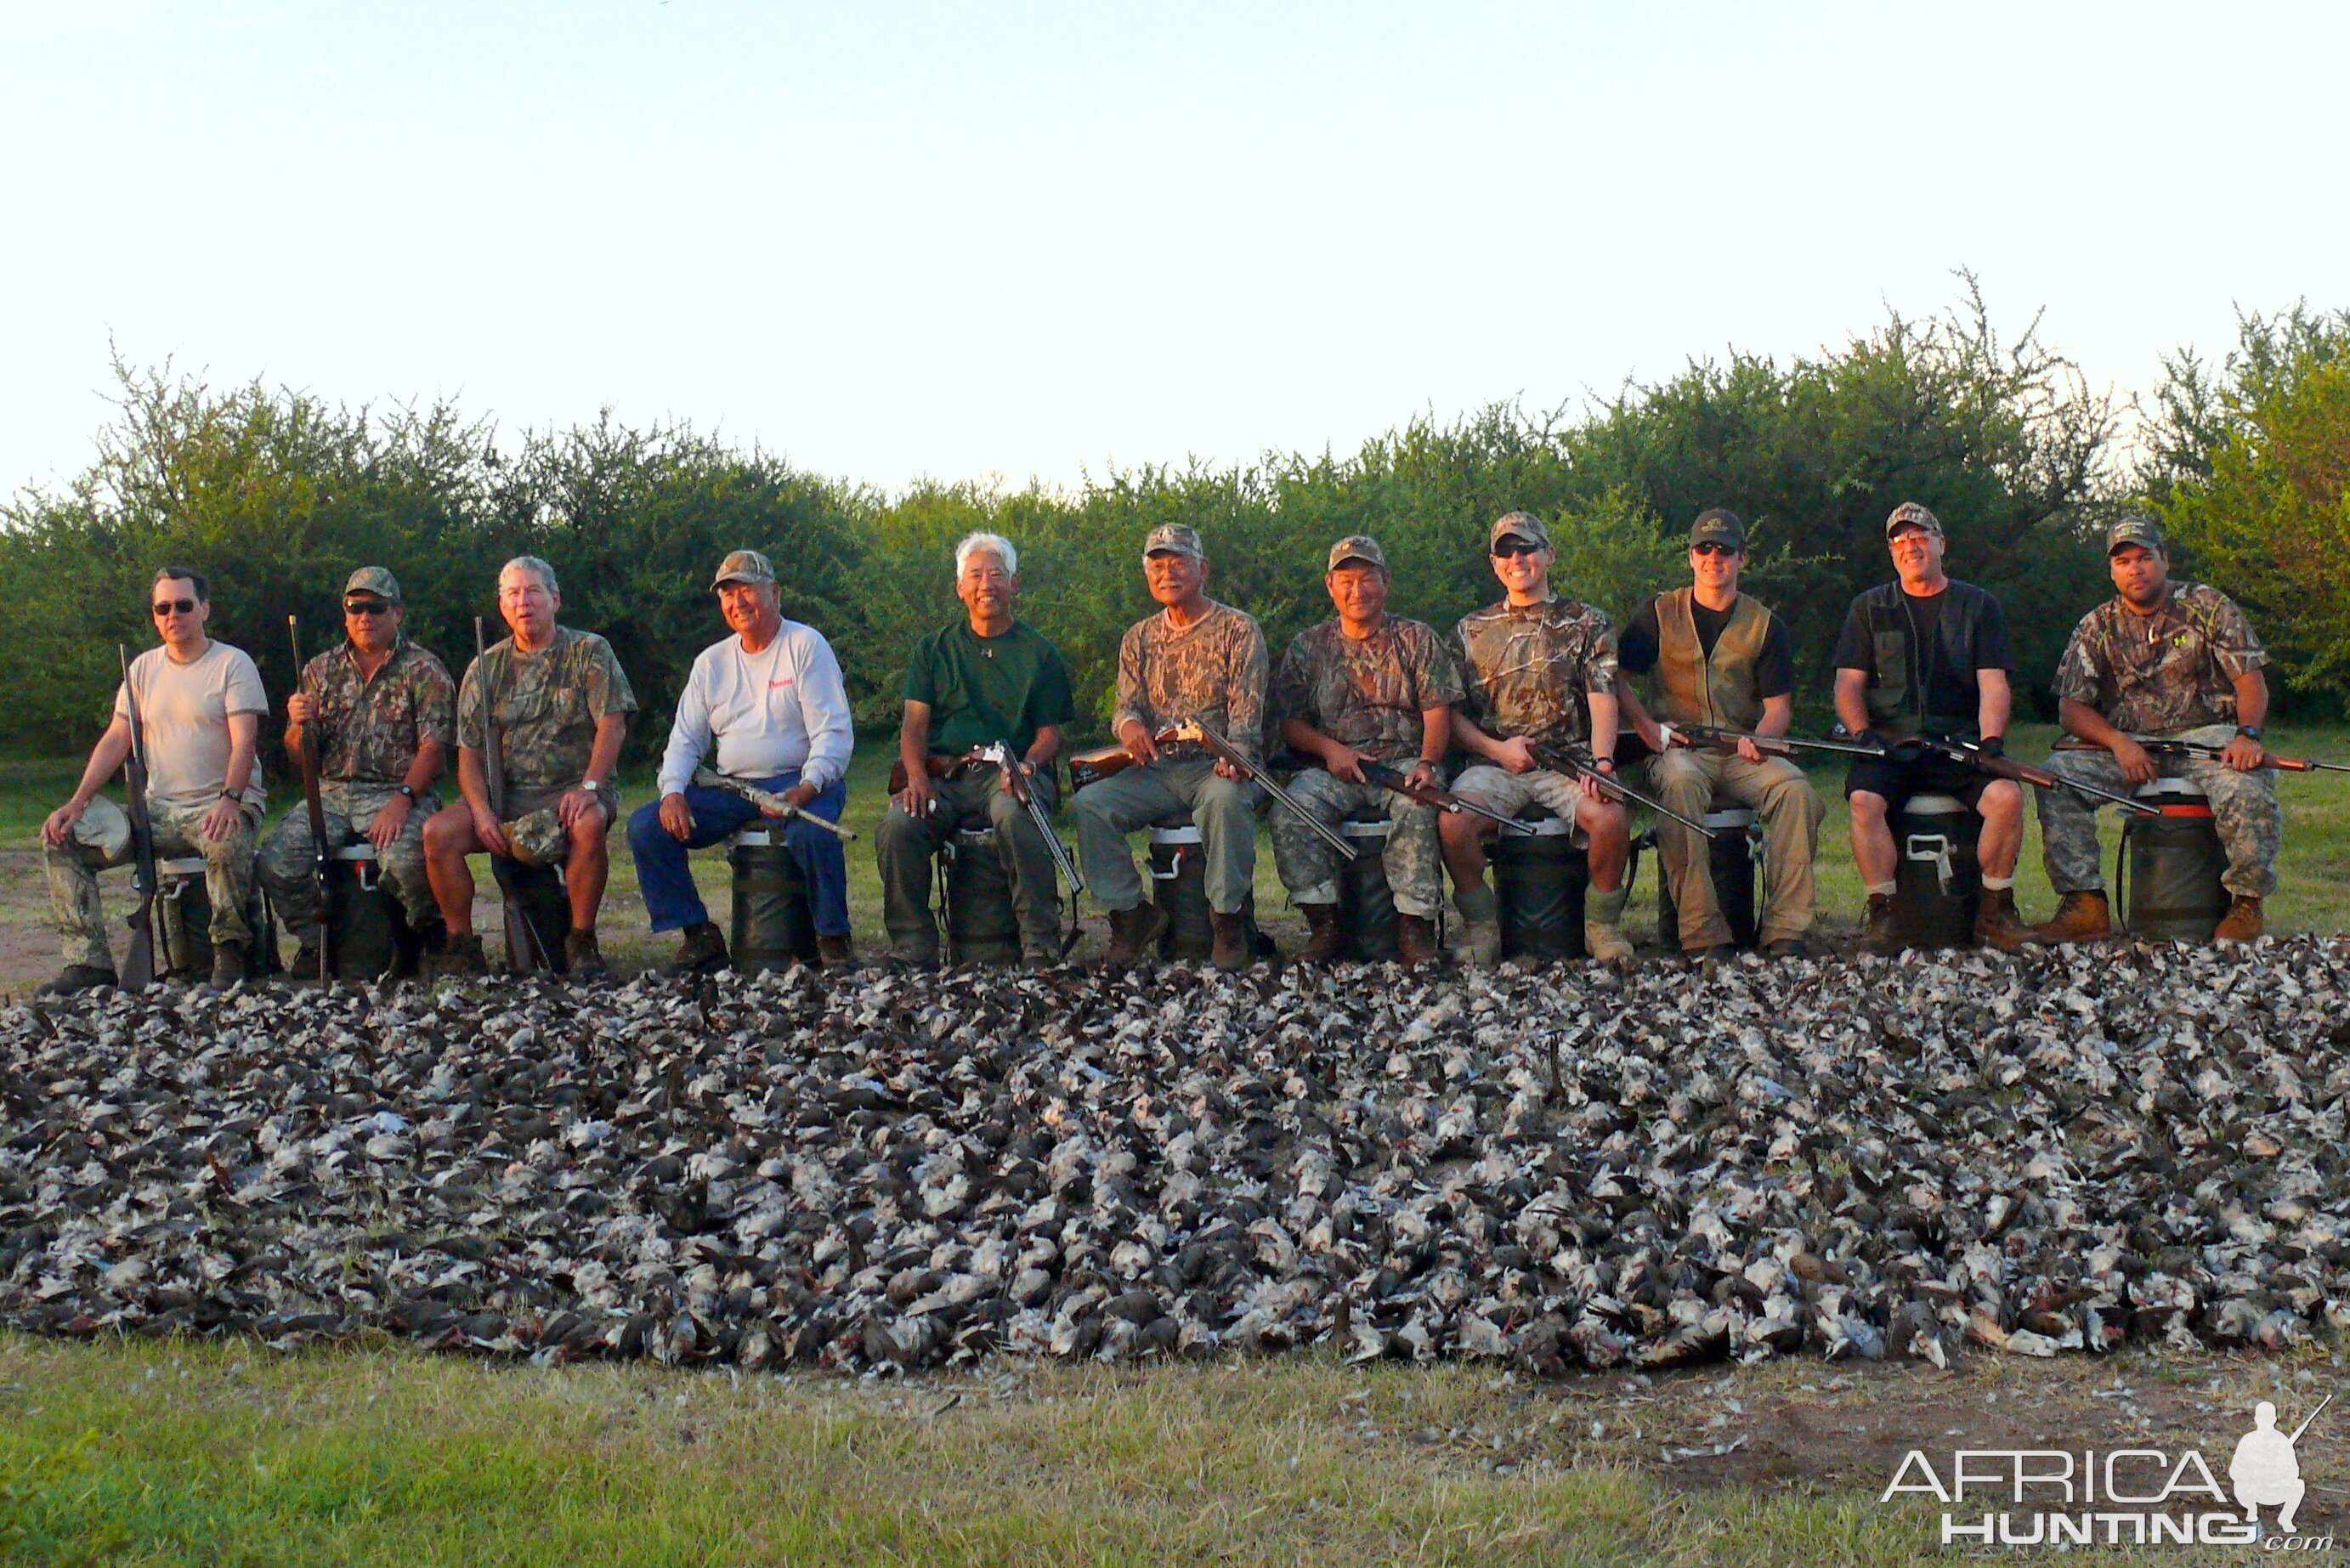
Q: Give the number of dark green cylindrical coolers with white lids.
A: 11